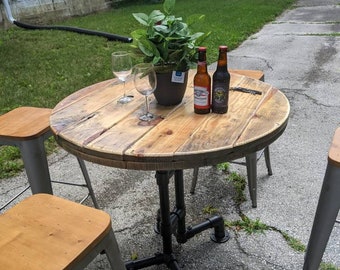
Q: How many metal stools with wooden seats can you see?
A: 4